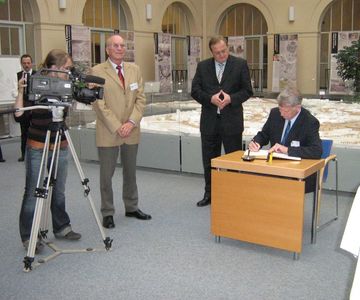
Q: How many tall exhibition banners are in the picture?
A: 7